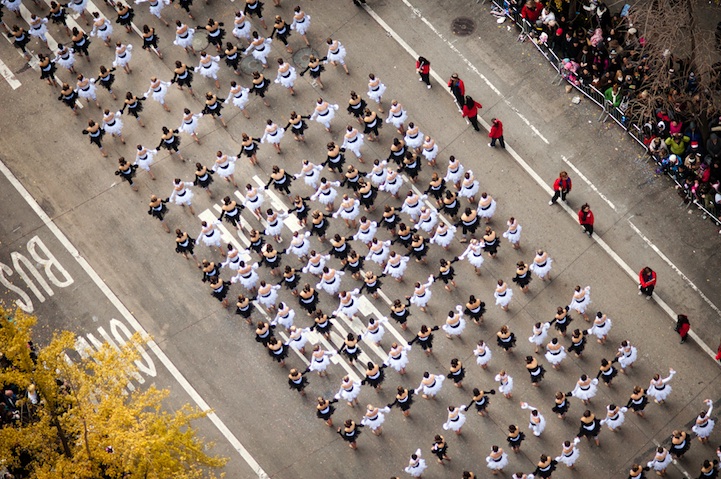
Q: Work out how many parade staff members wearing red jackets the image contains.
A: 8